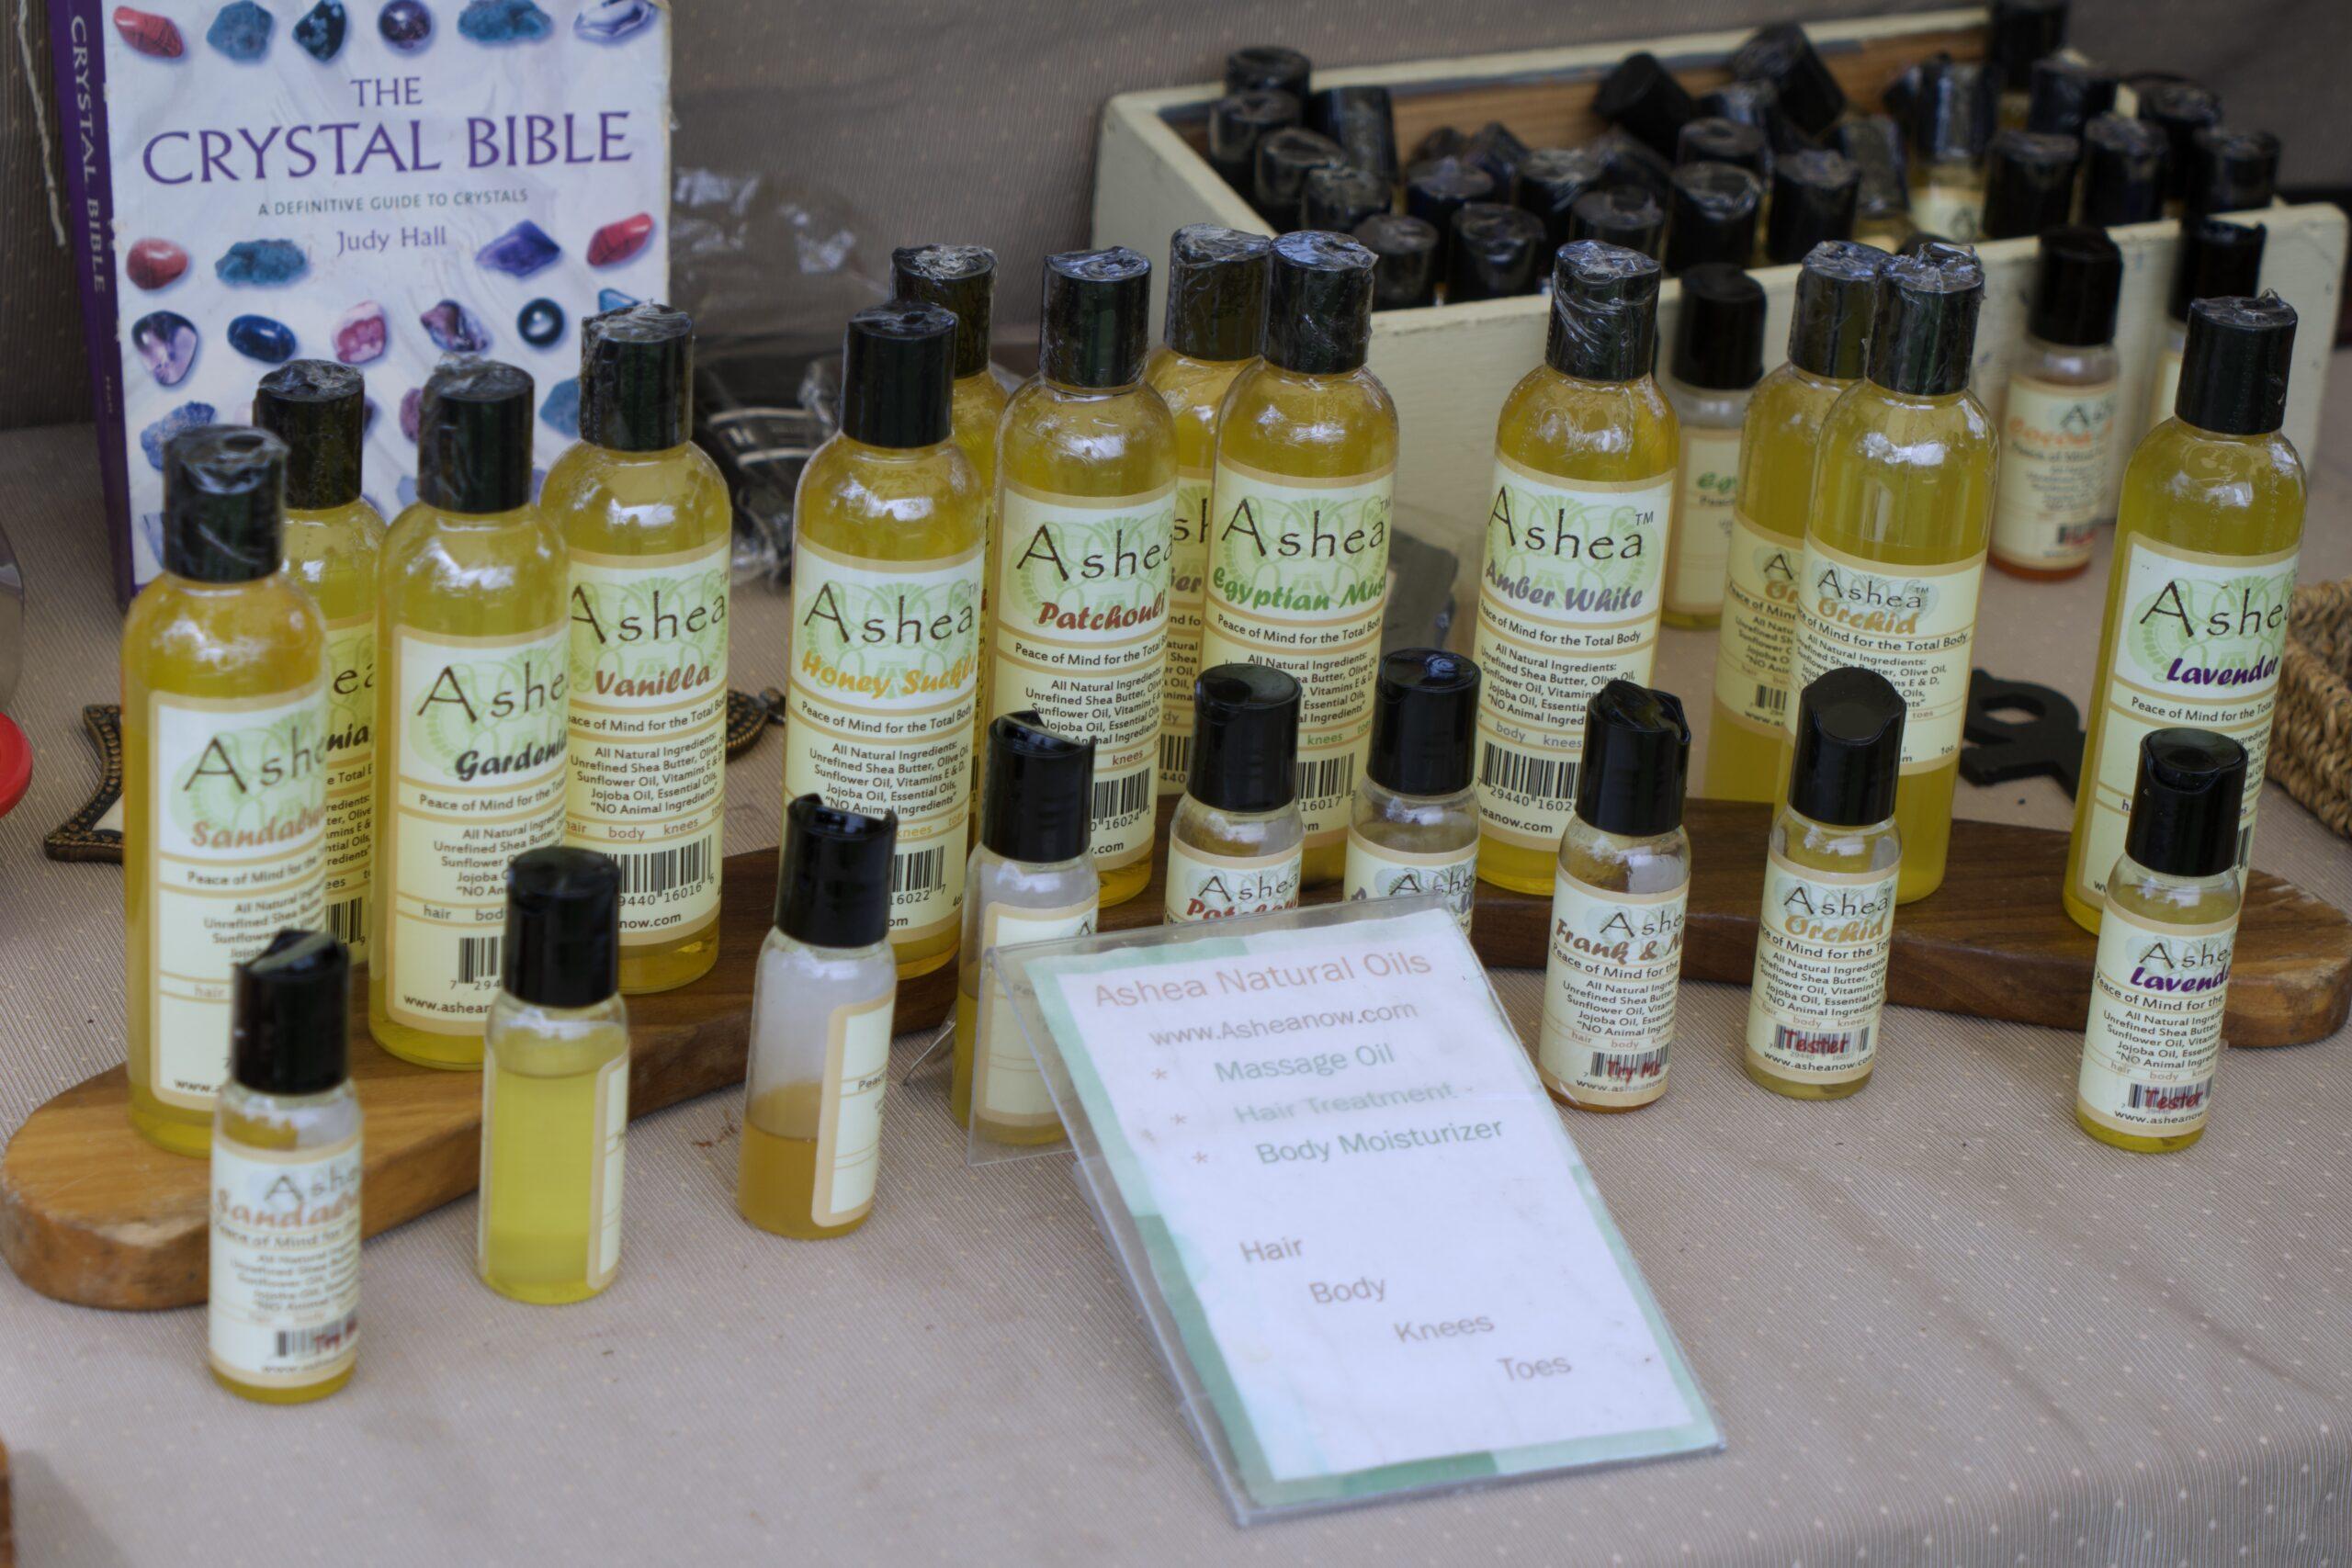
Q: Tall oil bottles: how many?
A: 13